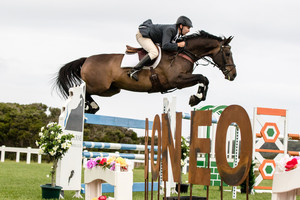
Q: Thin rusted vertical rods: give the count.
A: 10